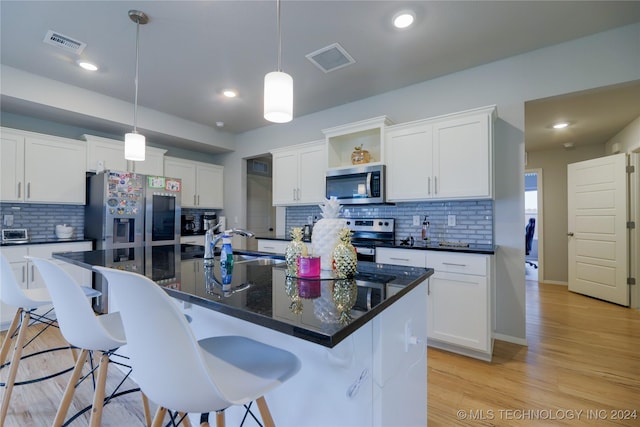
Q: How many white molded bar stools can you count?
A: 3